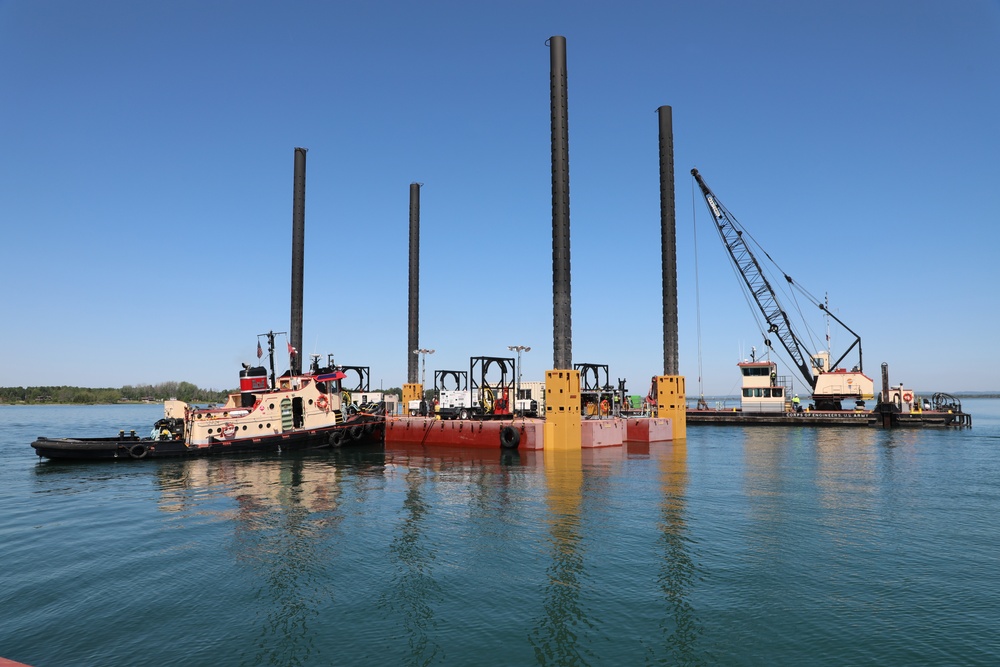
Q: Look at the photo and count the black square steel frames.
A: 4